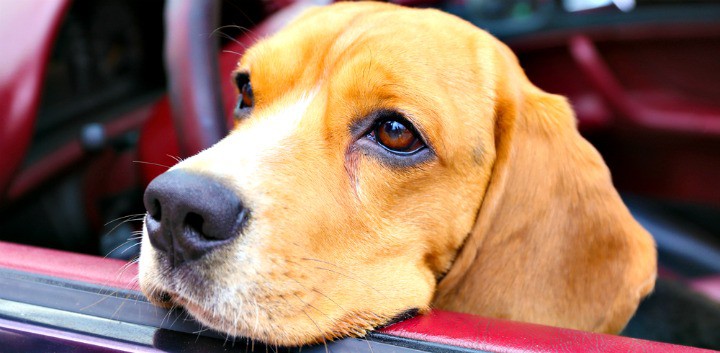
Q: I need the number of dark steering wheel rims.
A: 1